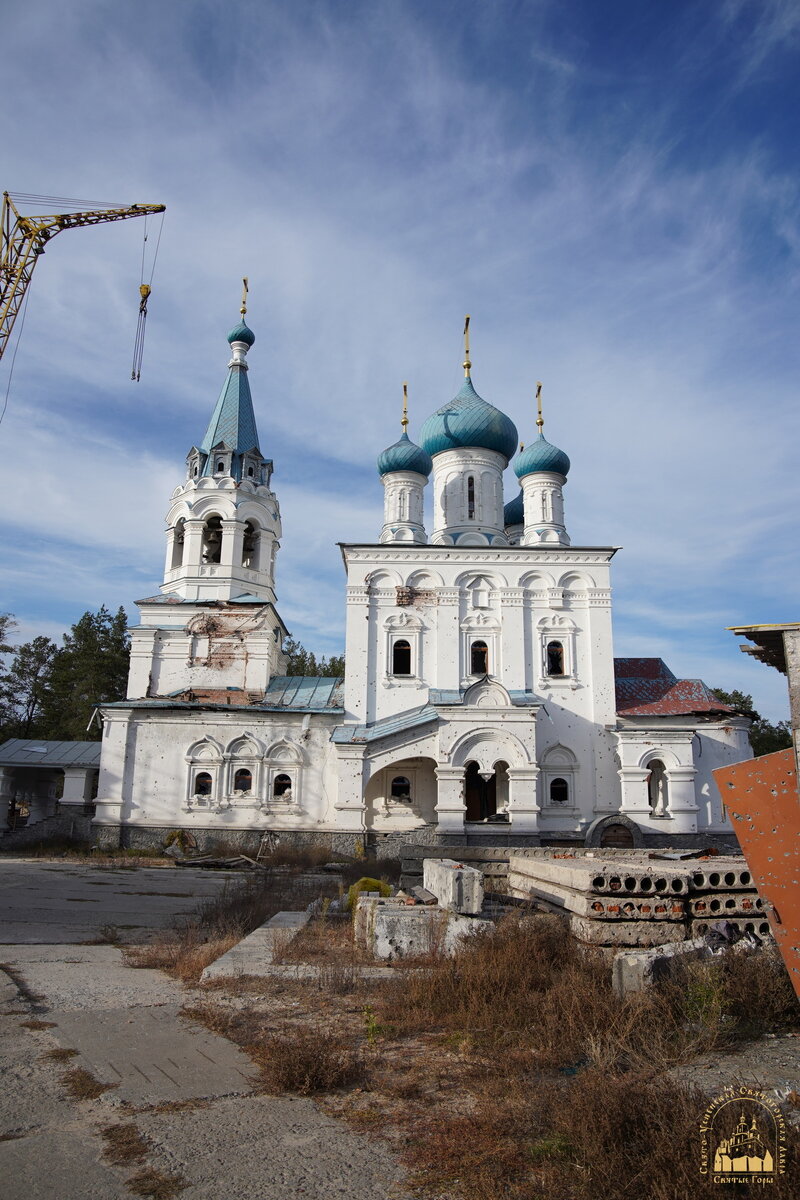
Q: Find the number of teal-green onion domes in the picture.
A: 5